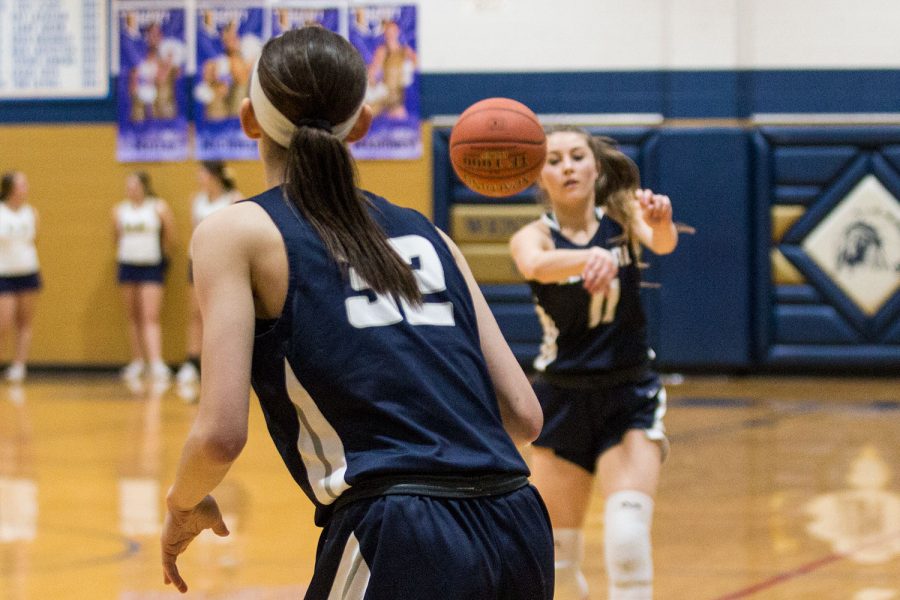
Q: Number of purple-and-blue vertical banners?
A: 4